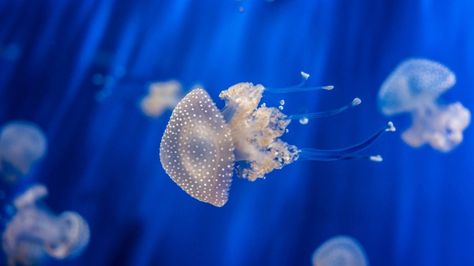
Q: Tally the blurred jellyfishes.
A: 5